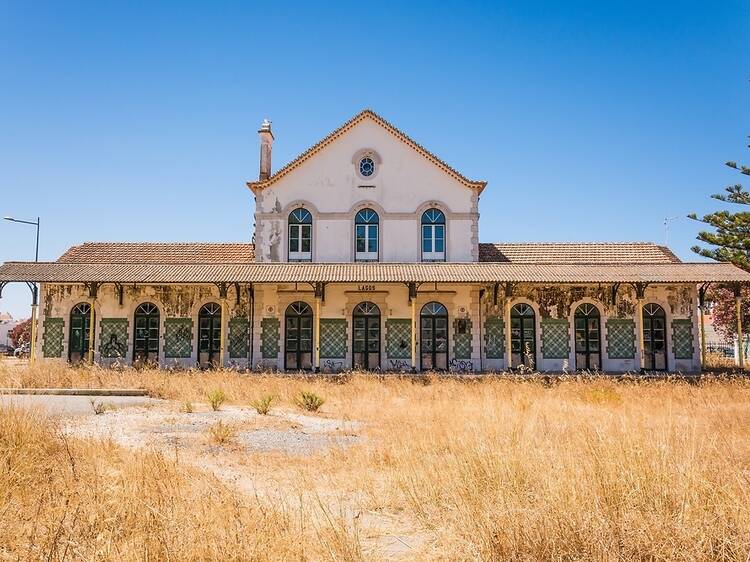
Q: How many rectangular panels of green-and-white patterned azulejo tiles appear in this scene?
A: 12